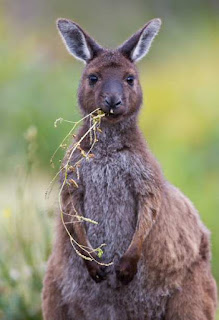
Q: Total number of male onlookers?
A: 0